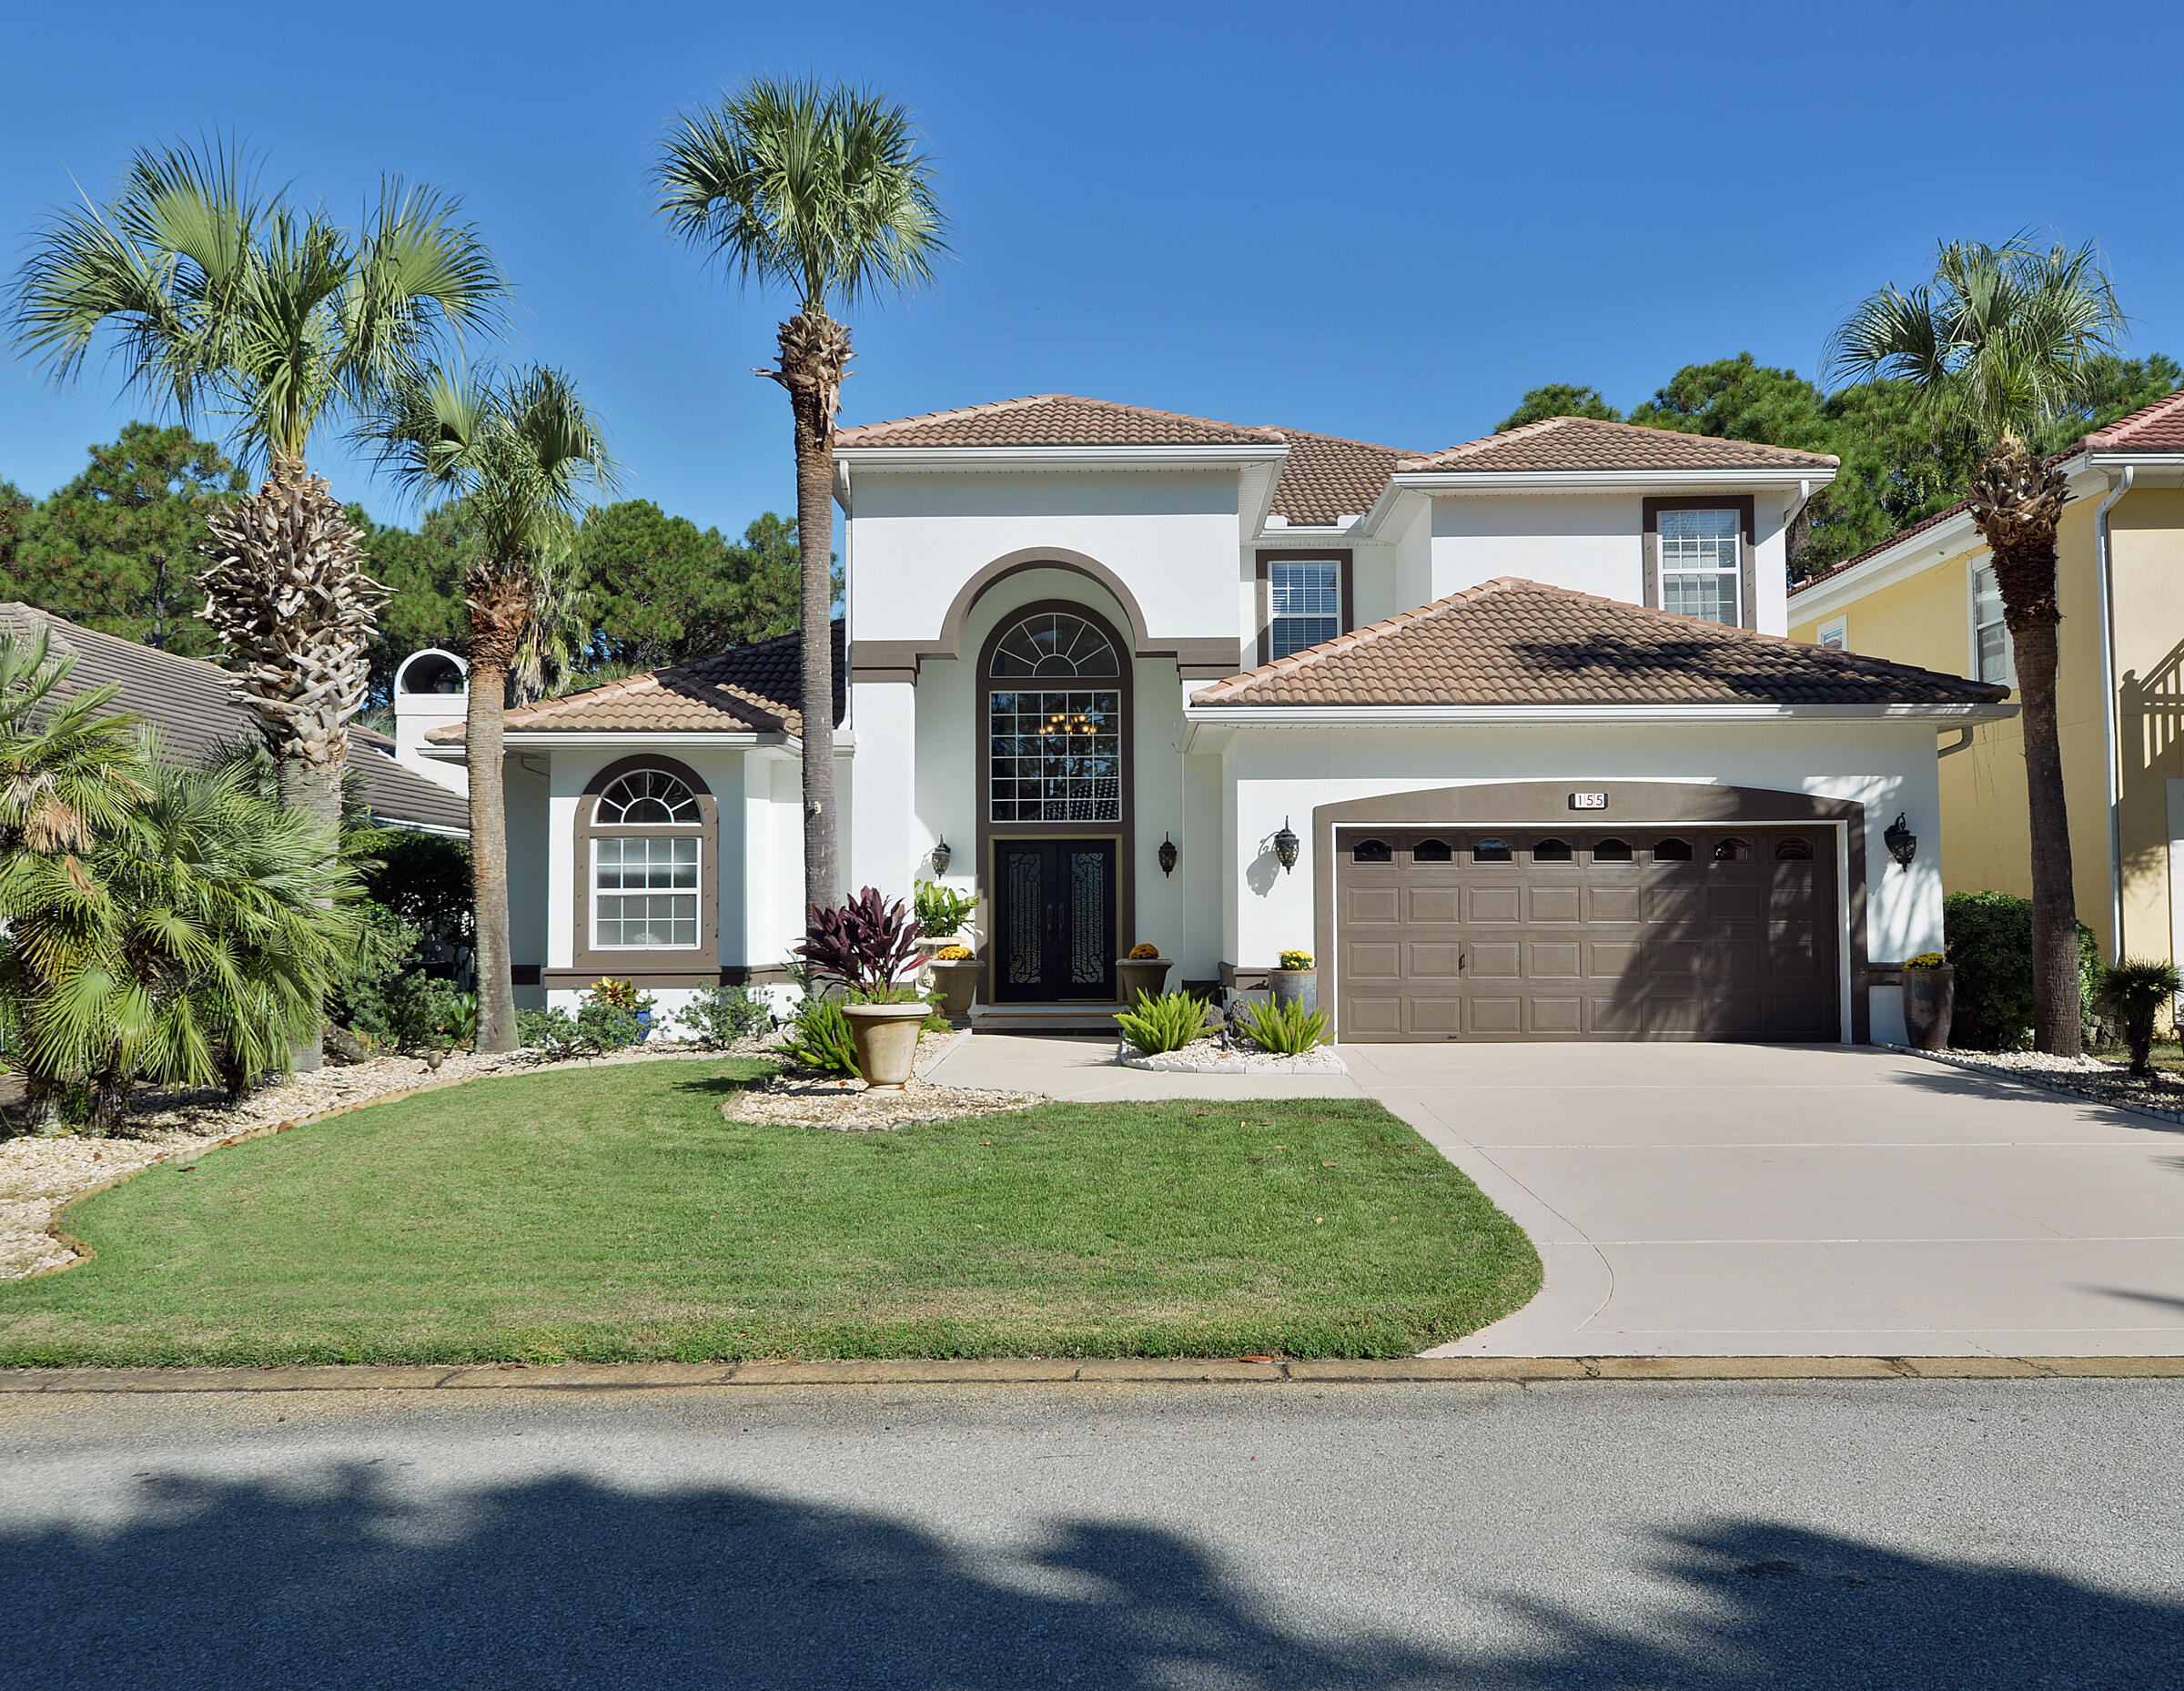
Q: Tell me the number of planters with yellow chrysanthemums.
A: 4